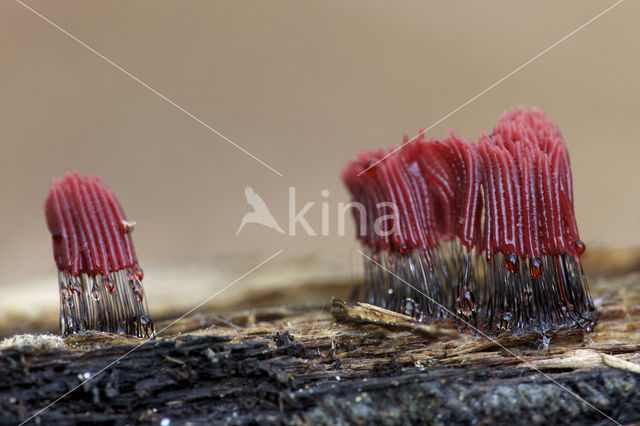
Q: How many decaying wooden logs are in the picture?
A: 1